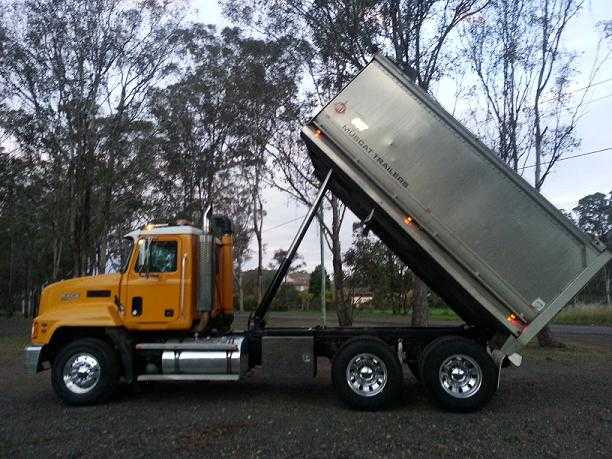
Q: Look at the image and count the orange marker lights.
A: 3